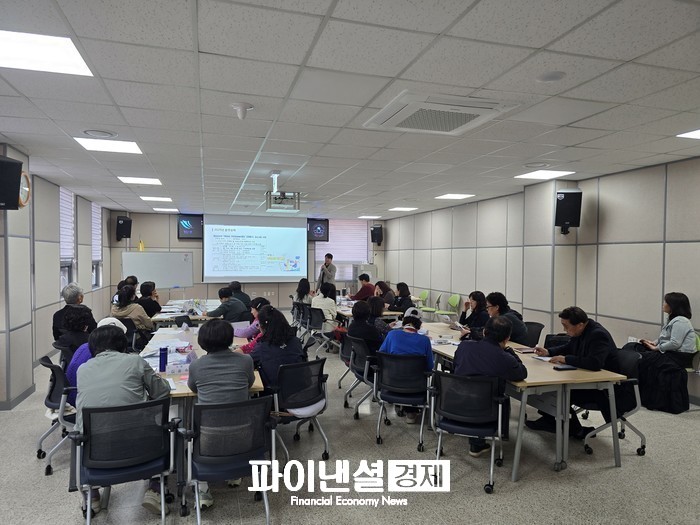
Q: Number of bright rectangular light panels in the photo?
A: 10